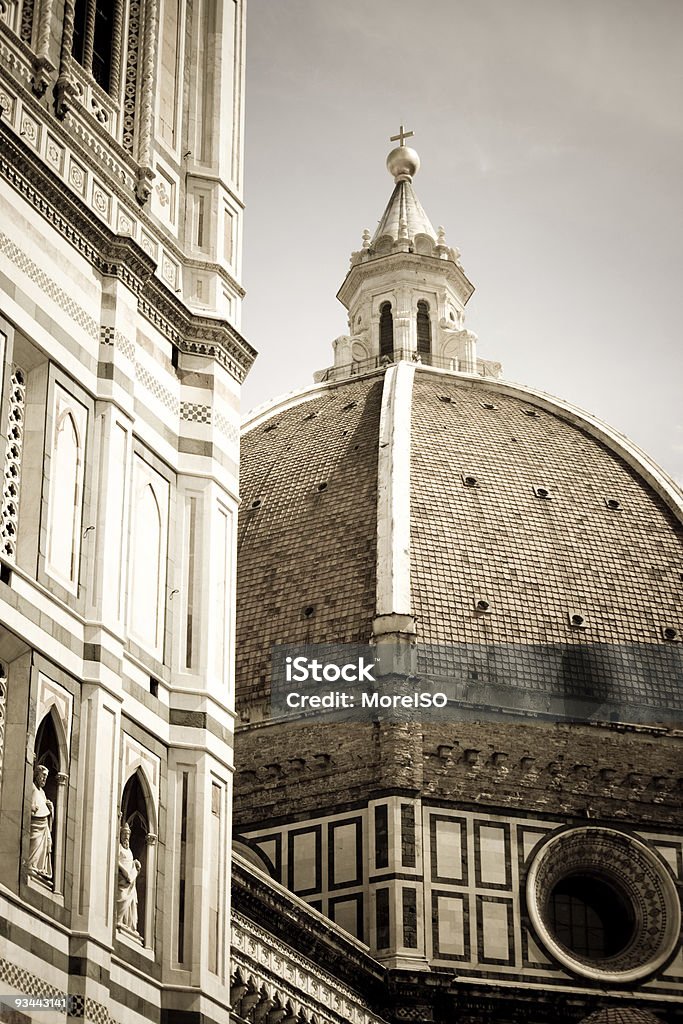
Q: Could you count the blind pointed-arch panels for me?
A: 2